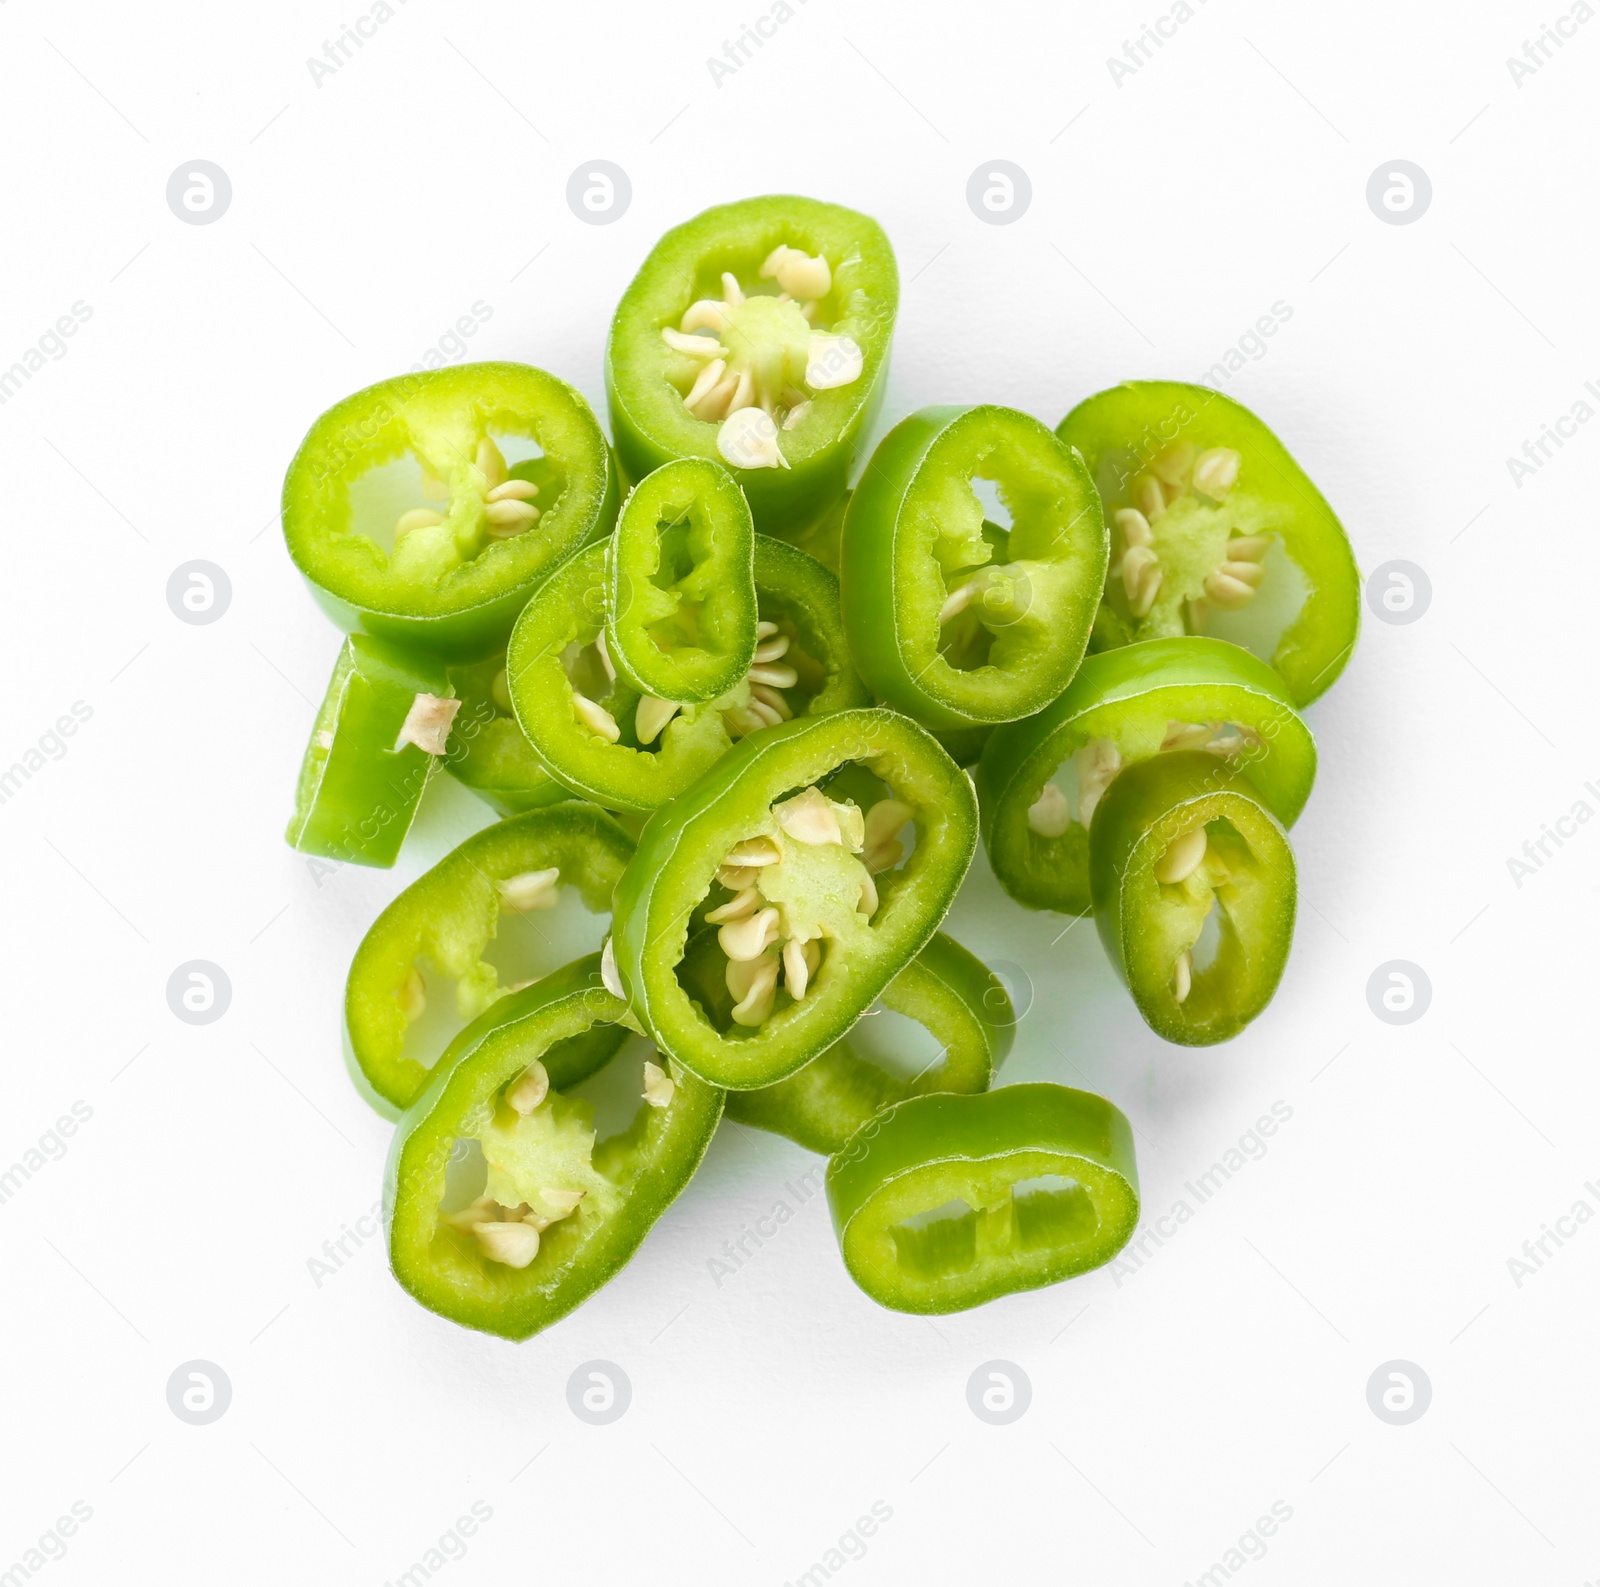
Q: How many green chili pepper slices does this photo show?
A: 15